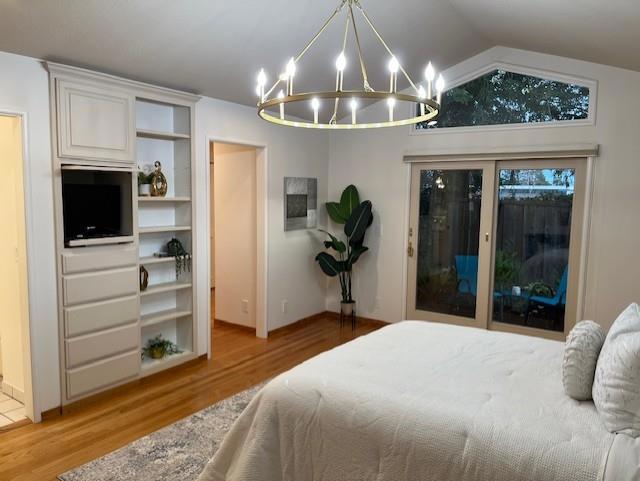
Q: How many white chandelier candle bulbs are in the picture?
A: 12